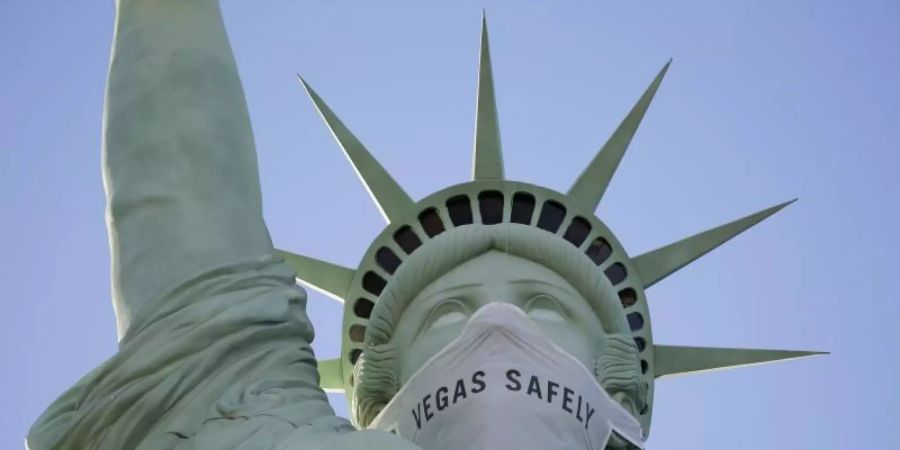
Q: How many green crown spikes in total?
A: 7